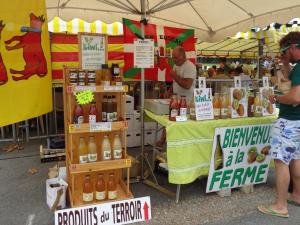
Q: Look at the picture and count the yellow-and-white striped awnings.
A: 2